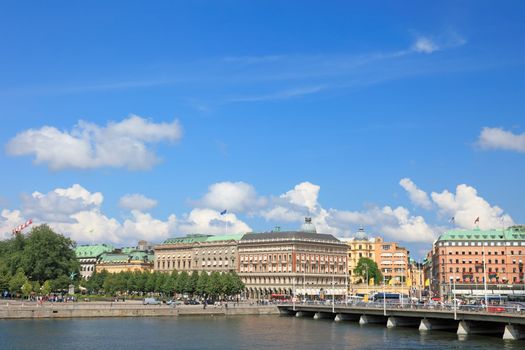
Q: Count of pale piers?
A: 8